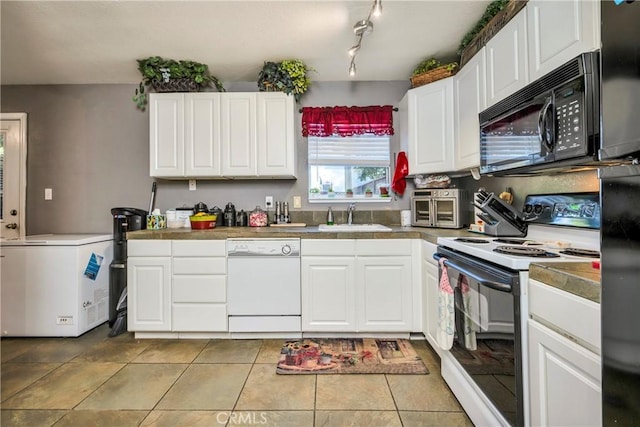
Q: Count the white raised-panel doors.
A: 13